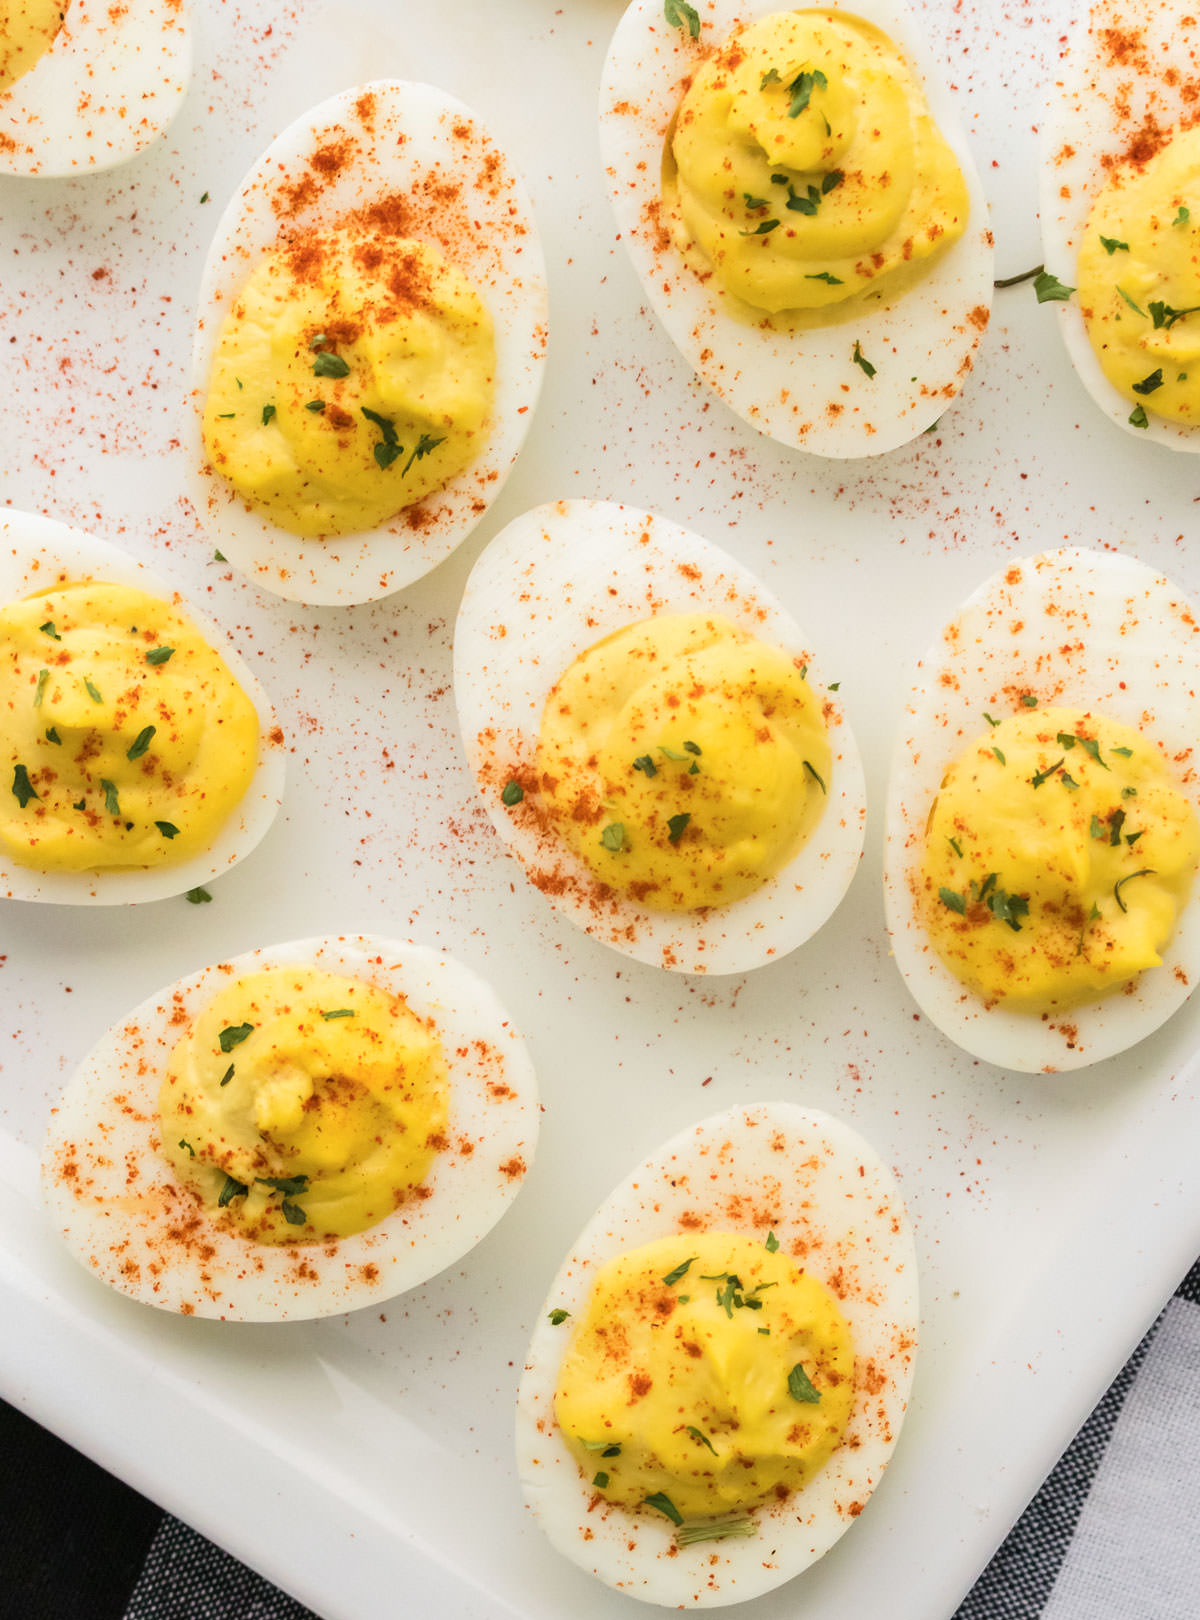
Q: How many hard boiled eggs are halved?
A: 9